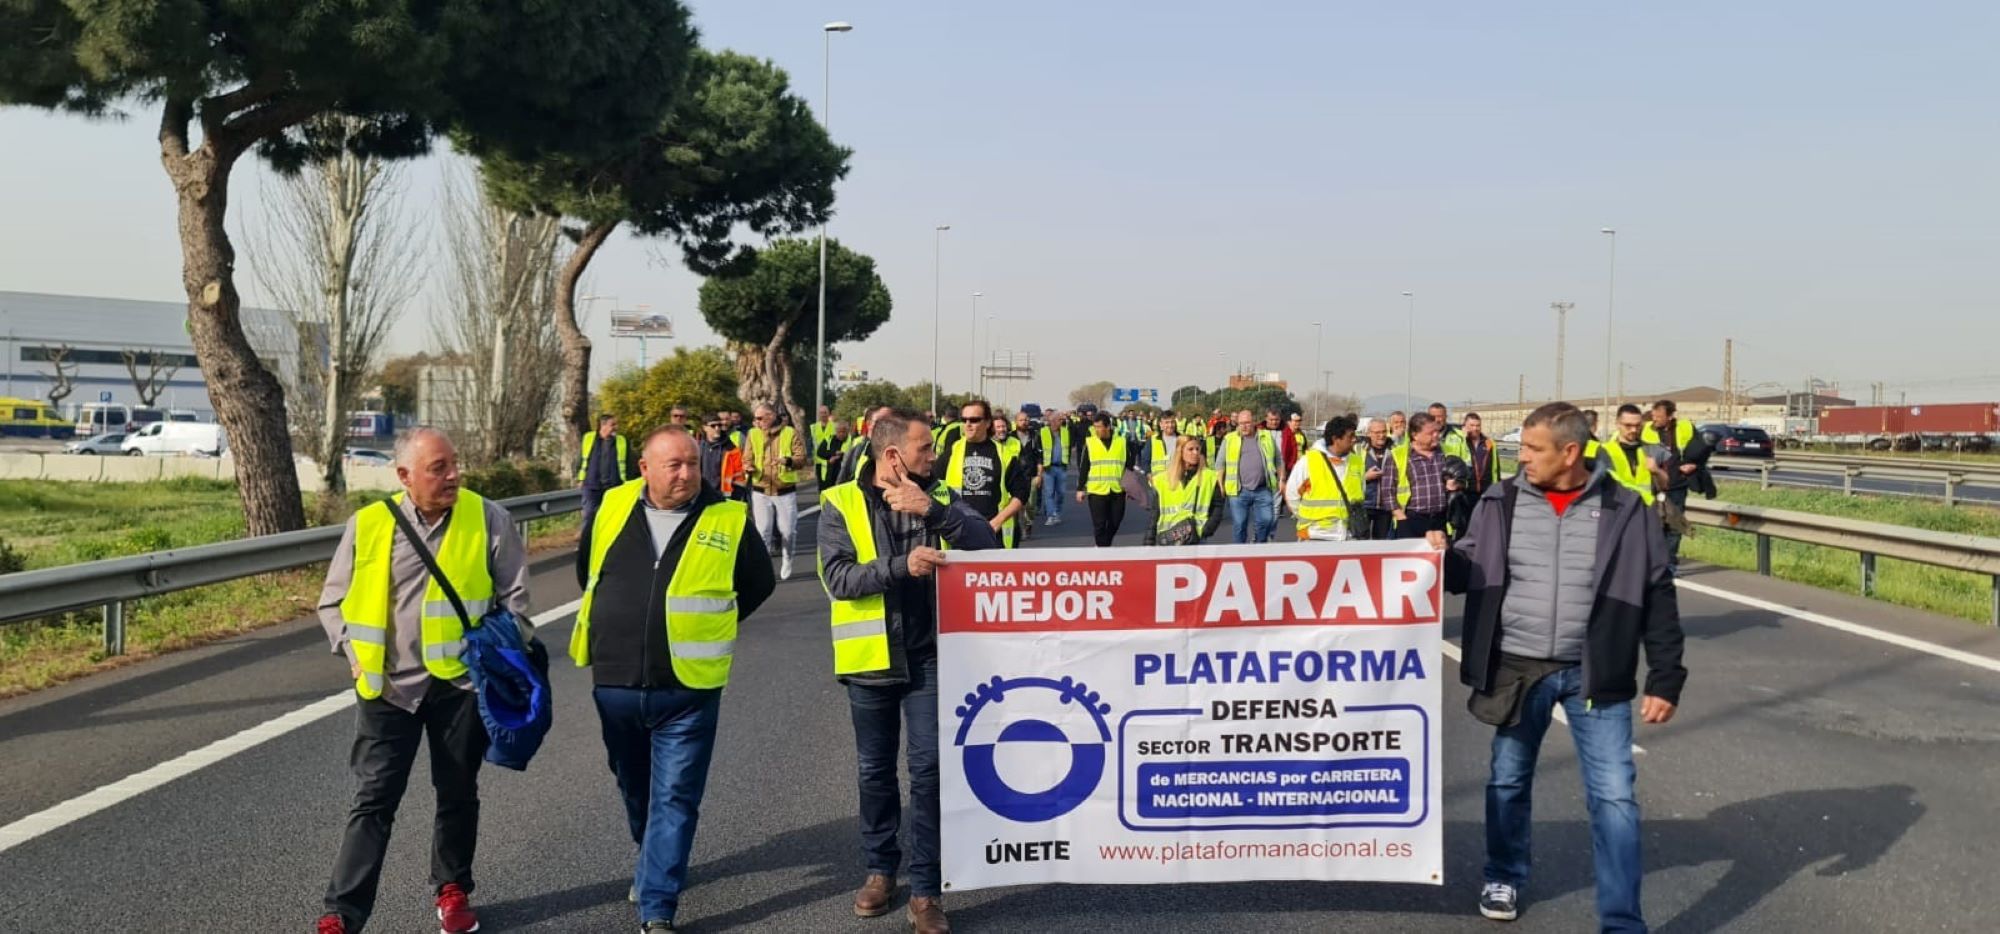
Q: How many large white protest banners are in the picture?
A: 1